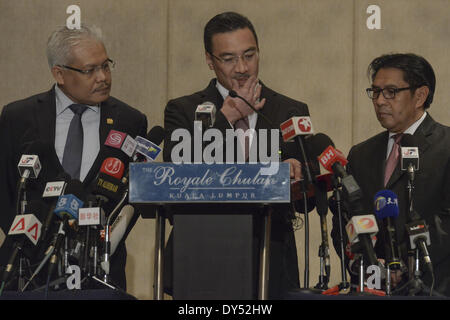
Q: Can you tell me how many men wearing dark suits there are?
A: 3